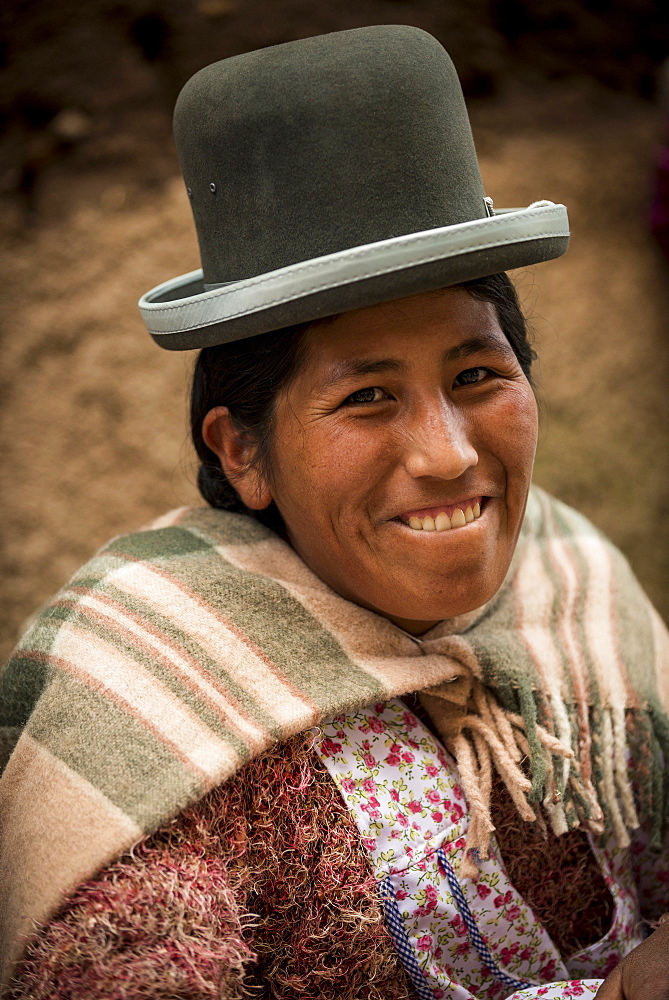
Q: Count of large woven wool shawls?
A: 1